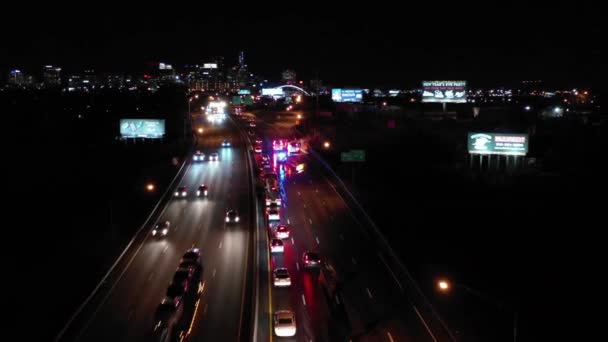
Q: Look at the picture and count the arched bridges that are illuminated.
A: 1